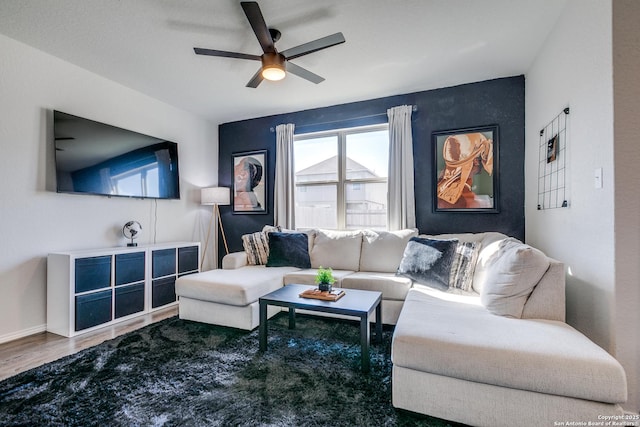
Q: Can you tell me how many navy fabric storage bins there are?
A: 8